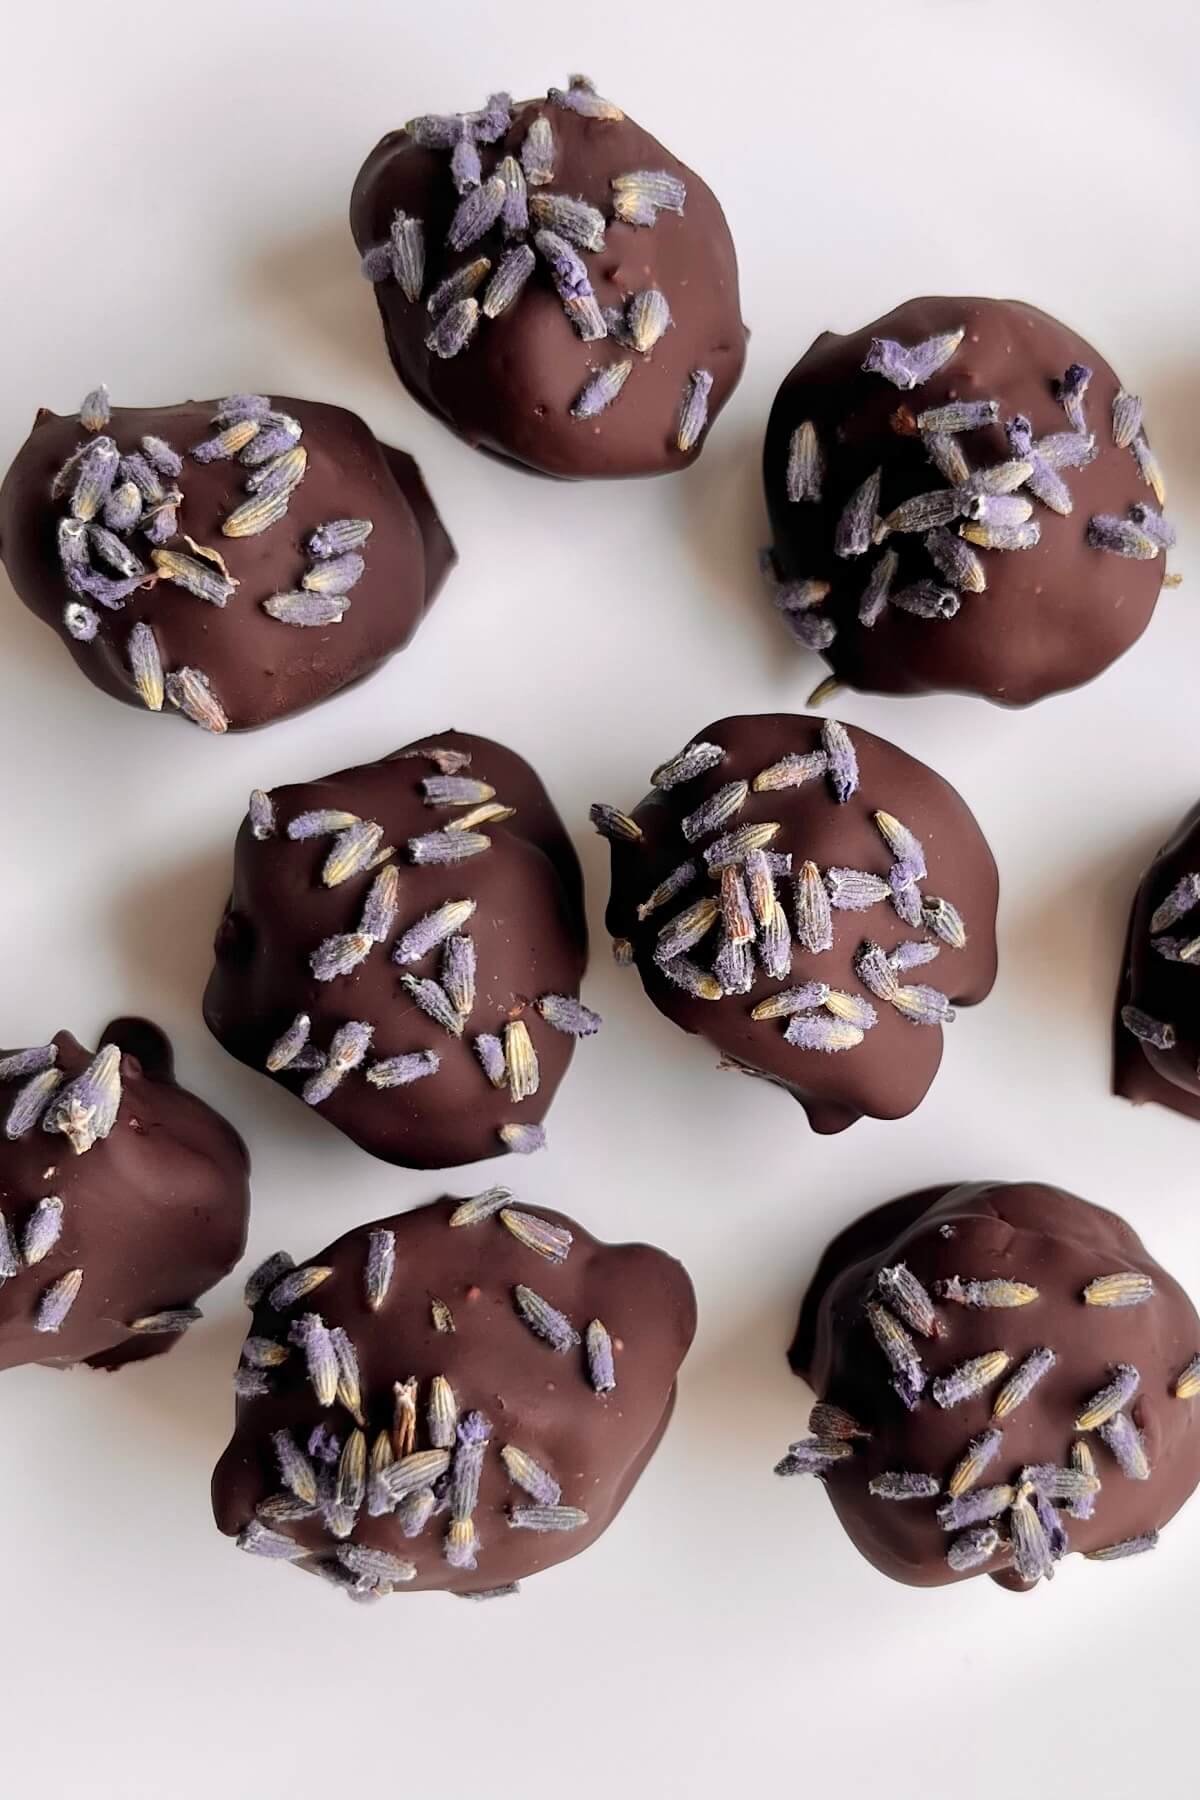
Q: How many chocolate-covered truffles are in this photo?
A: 9